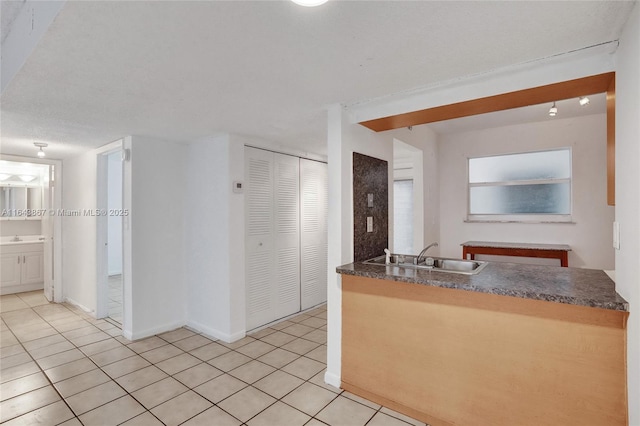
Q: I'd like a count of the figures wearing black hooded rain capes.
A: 0